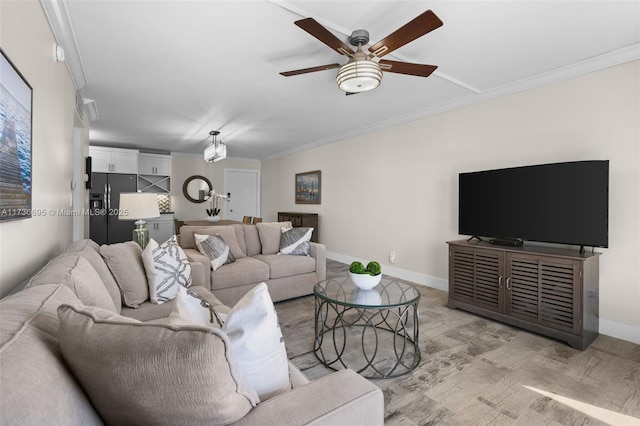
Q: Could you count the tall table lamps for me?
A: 1